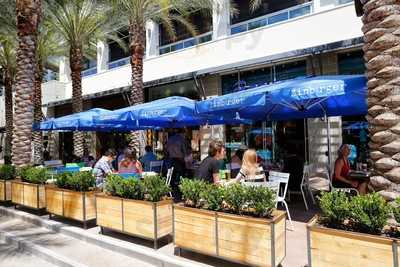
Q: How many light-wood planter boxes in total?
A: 6